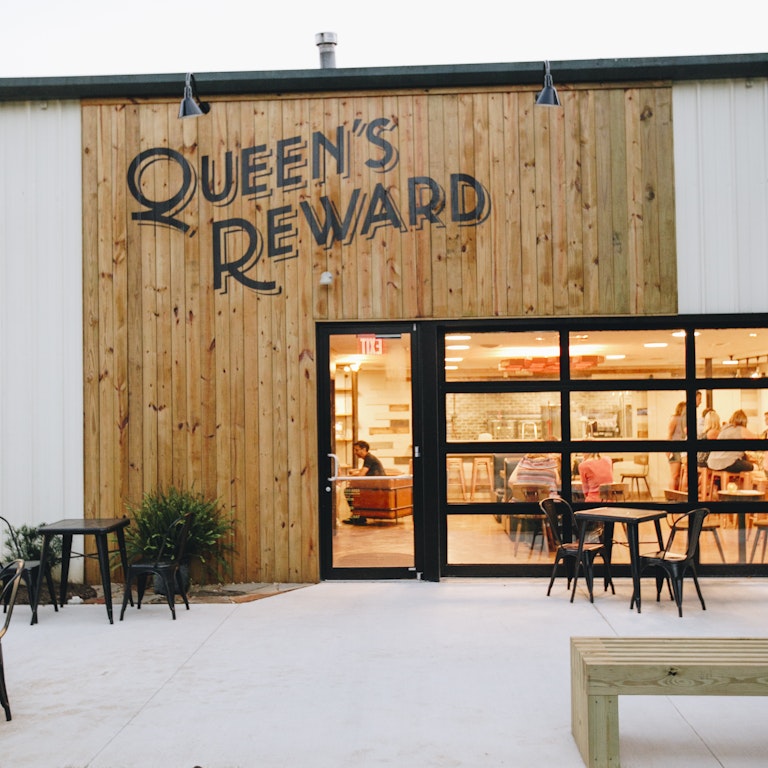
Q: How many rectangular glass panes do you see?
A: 13